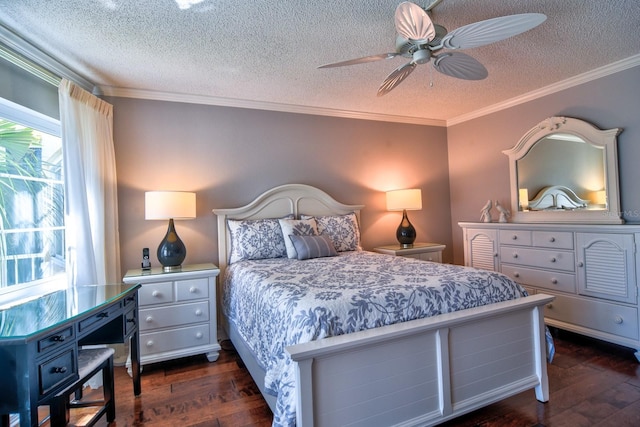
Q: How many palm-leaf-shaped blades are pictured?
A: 5